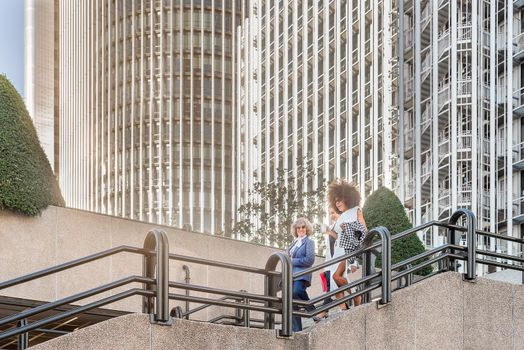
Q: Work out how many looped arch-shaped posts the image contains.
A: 4